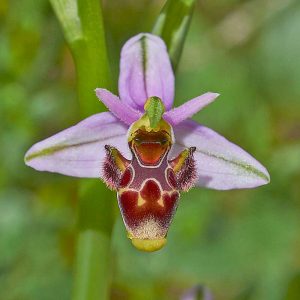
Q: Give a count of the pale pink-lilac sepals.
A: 3